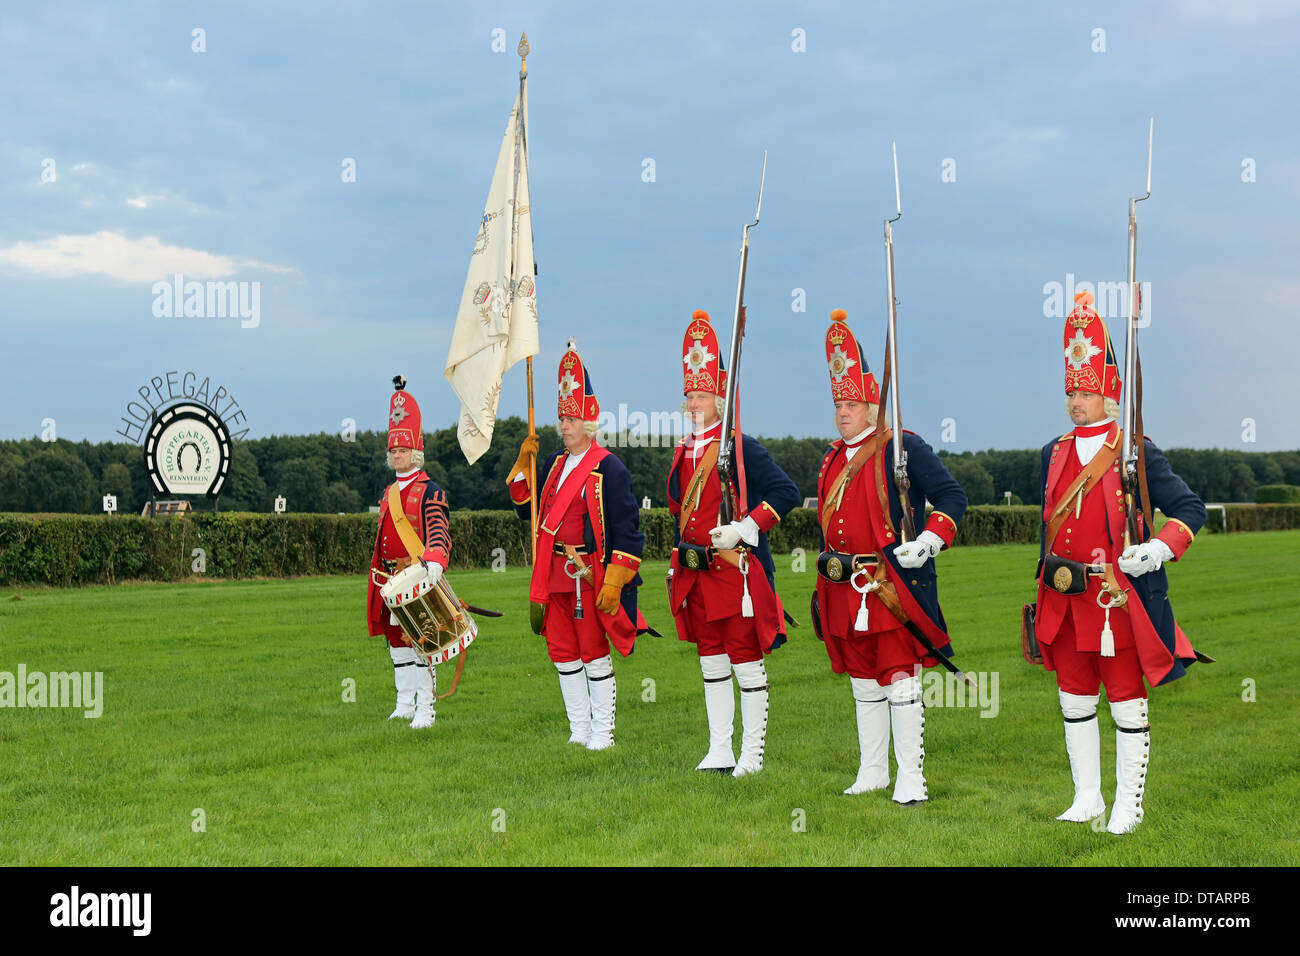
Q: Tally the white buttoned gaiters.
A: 10